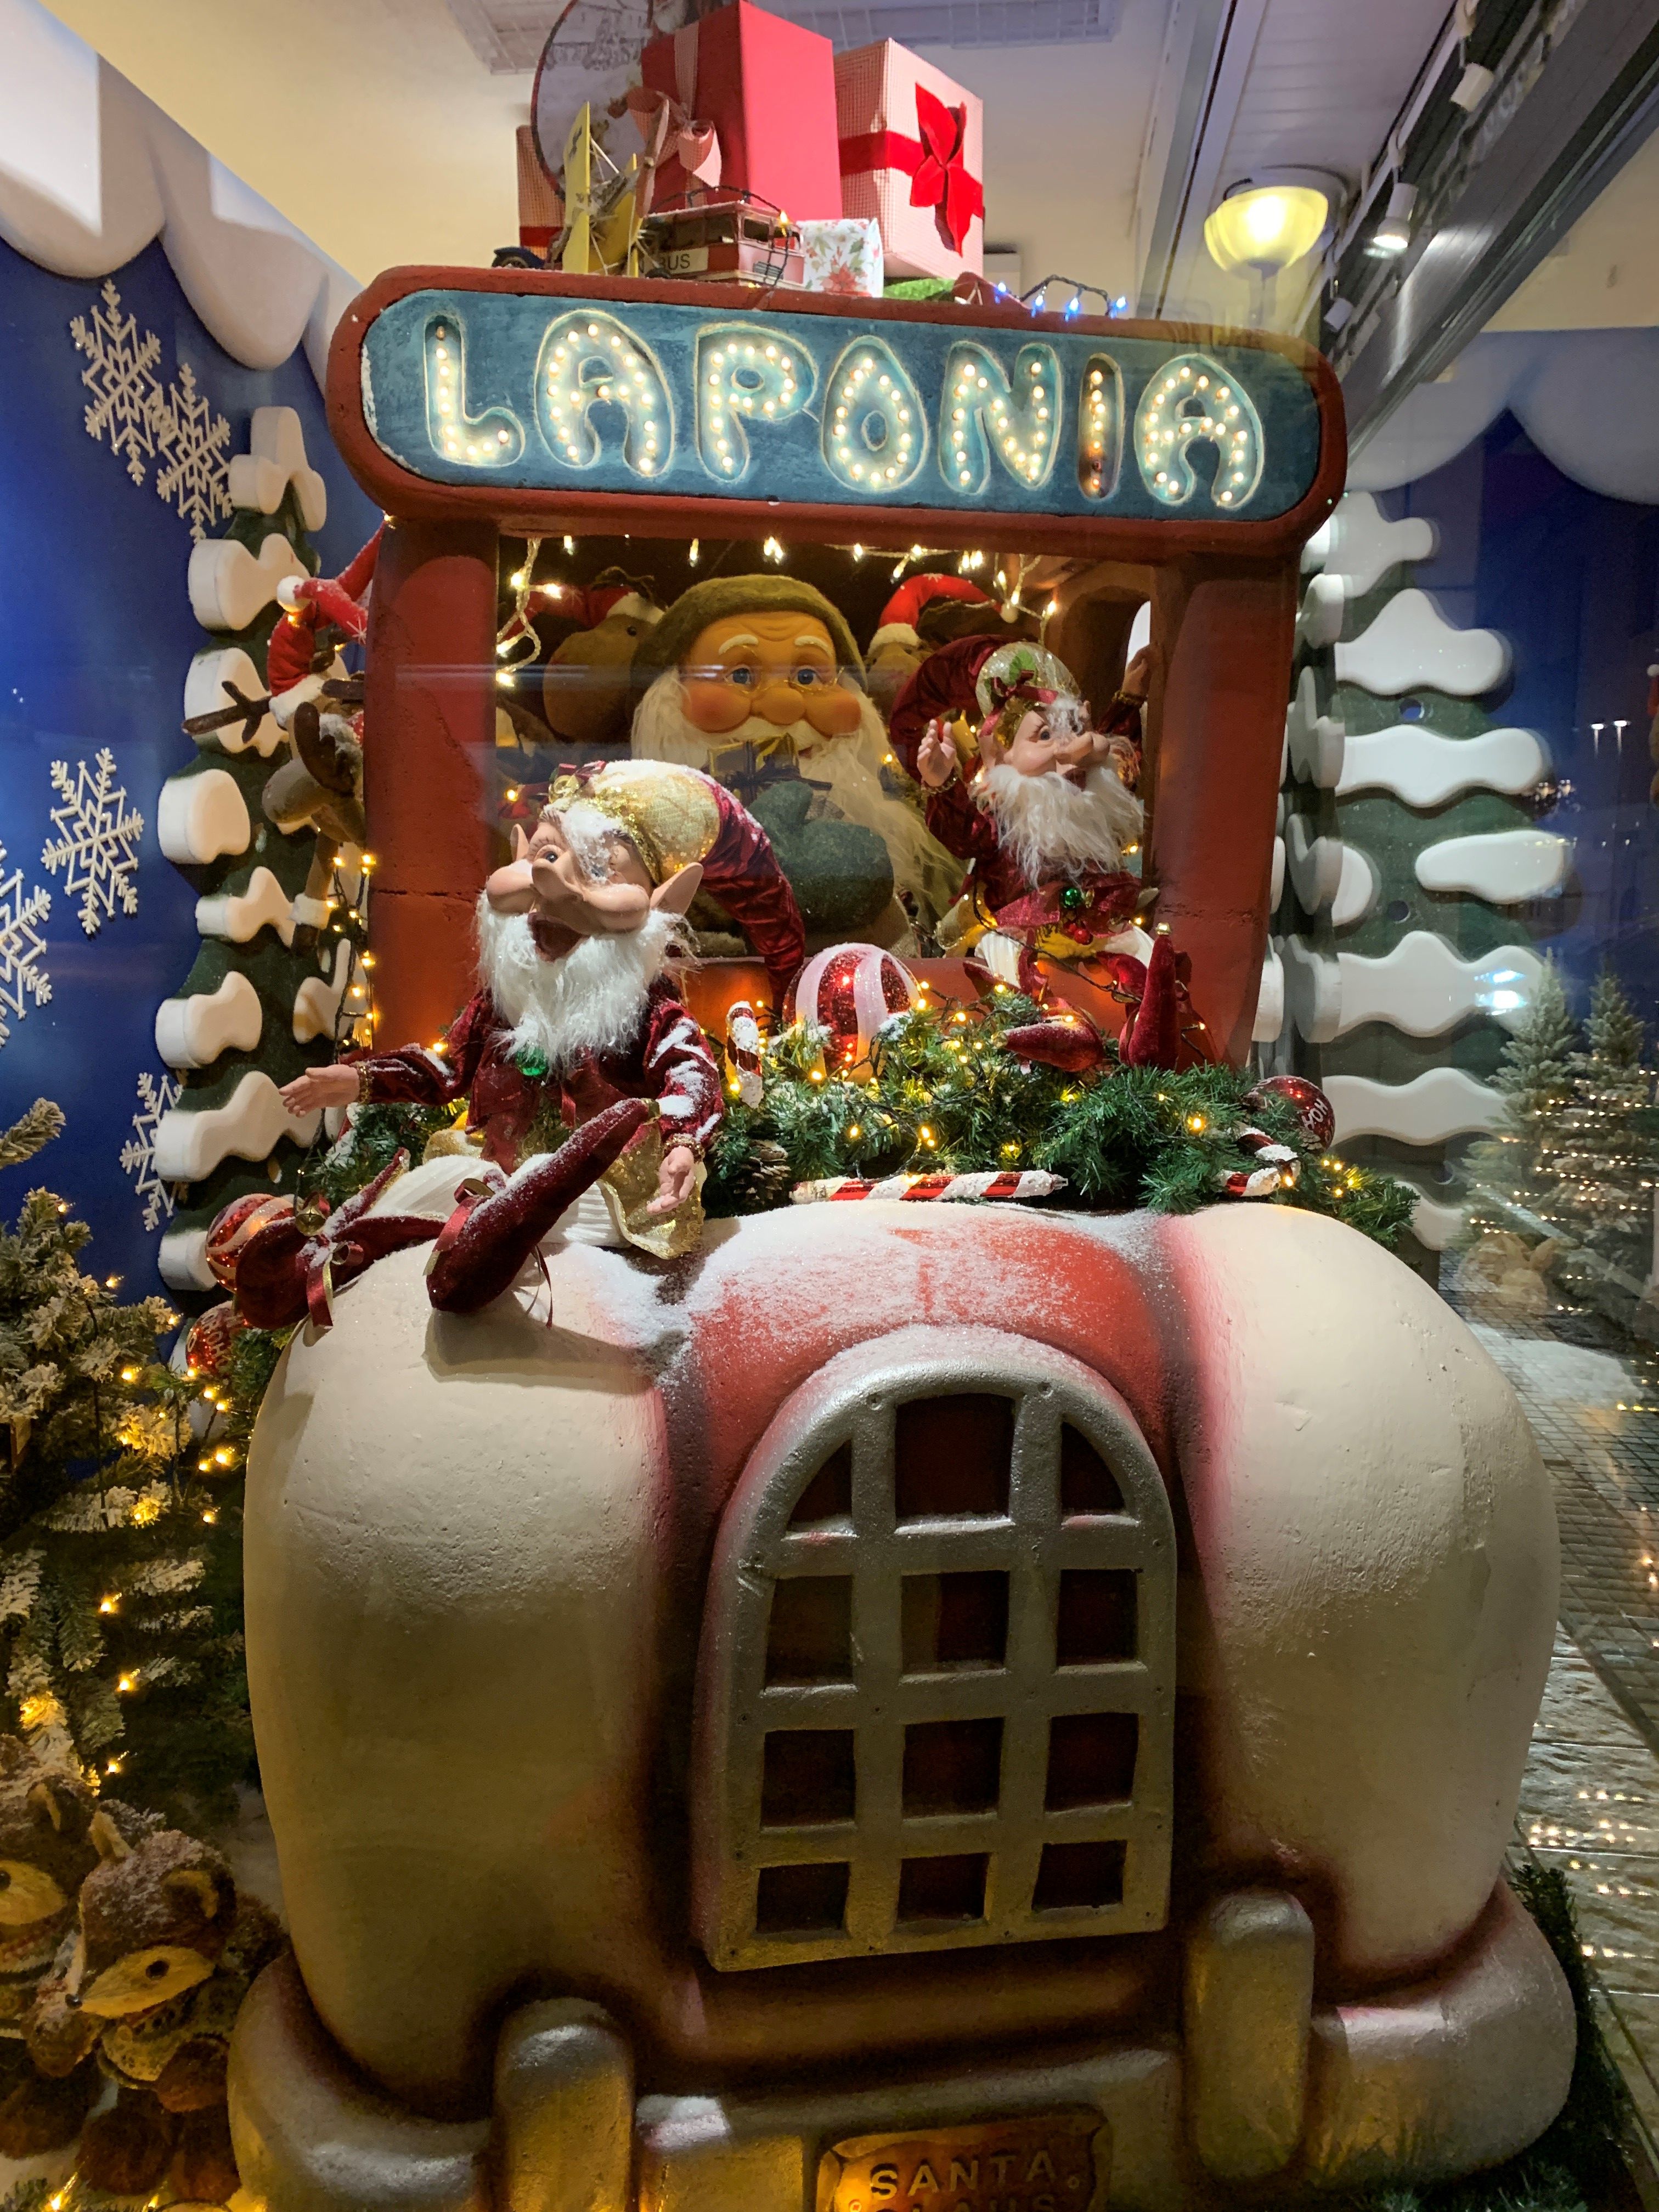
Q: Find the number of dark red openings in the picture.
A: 12